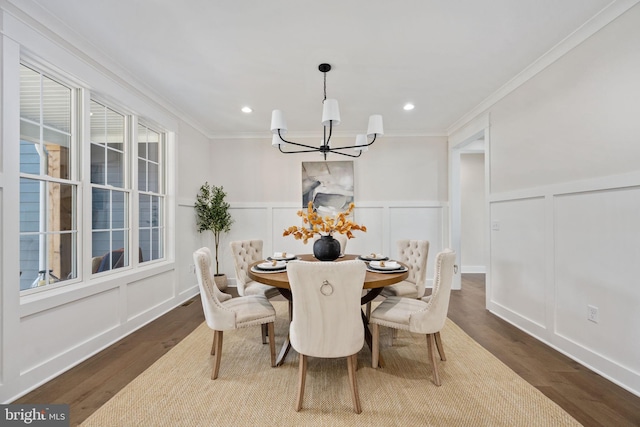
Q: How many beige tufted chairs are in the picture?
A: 6